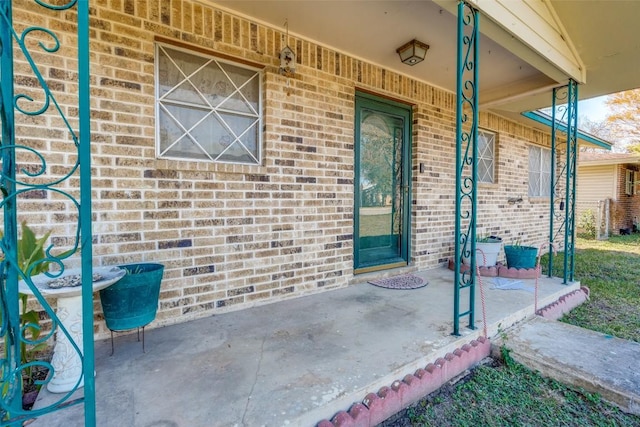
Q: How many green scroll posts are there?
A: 3